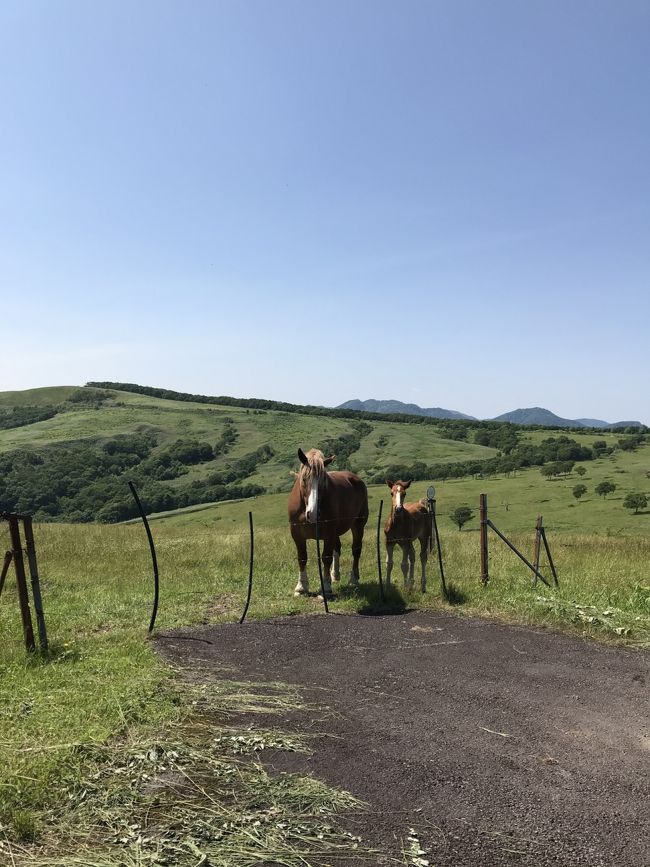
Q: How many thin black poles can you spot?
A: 5